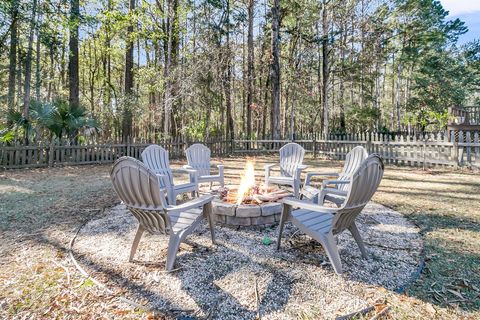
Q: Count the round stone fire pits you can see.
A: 1